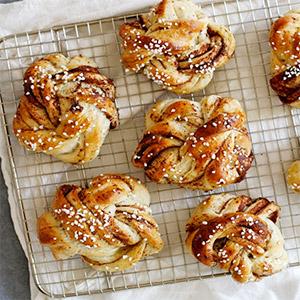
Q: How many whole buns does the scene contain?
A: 5